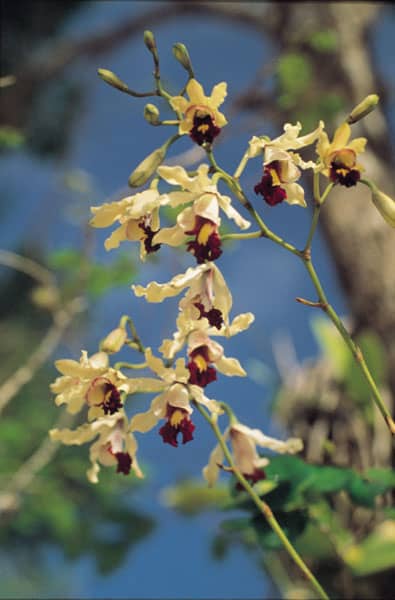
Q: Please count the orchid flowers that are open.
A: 11